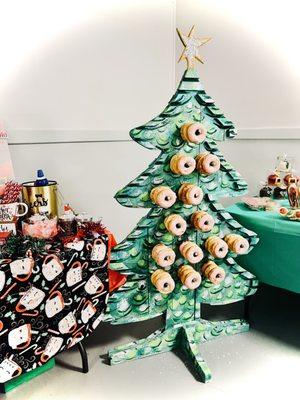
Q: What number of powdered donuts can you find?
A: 14